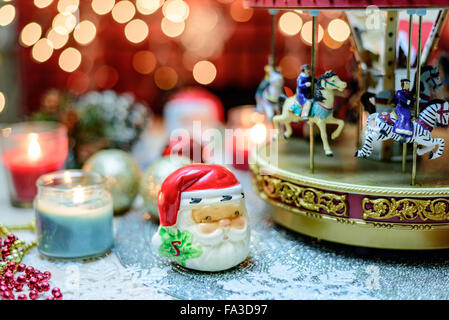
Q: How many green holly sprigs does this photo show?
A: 1